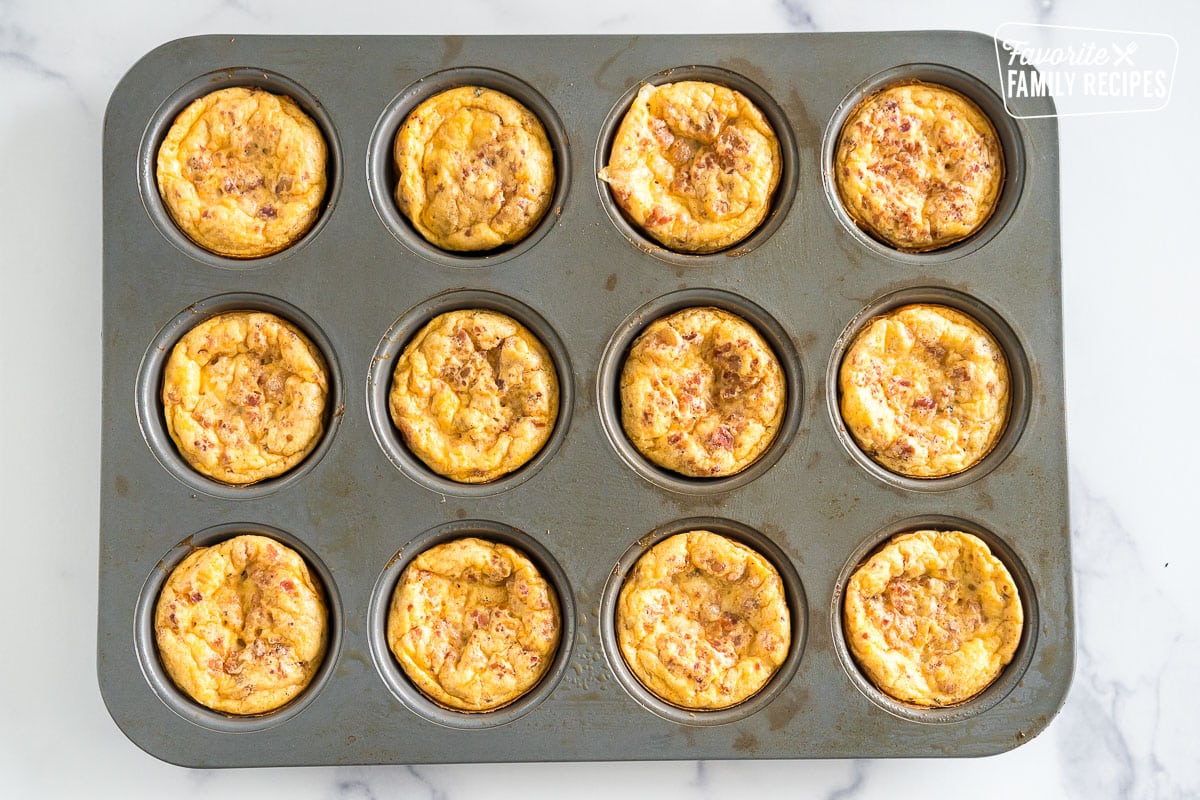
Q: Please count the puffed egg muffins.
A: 12